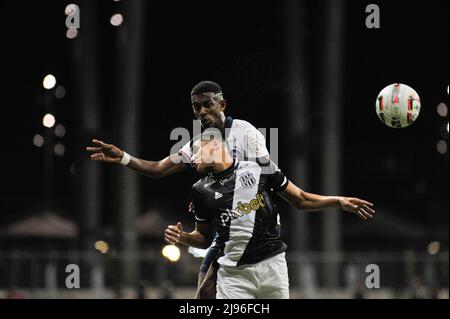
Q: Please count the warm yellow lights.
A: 3